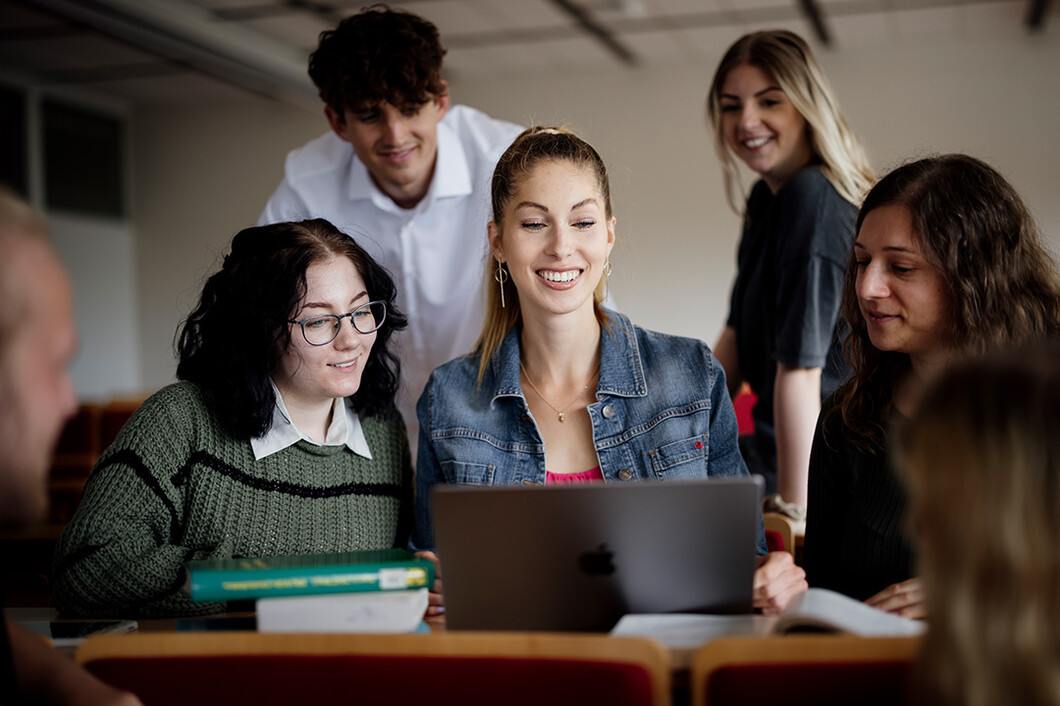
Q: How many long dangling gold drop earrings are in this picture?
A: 2